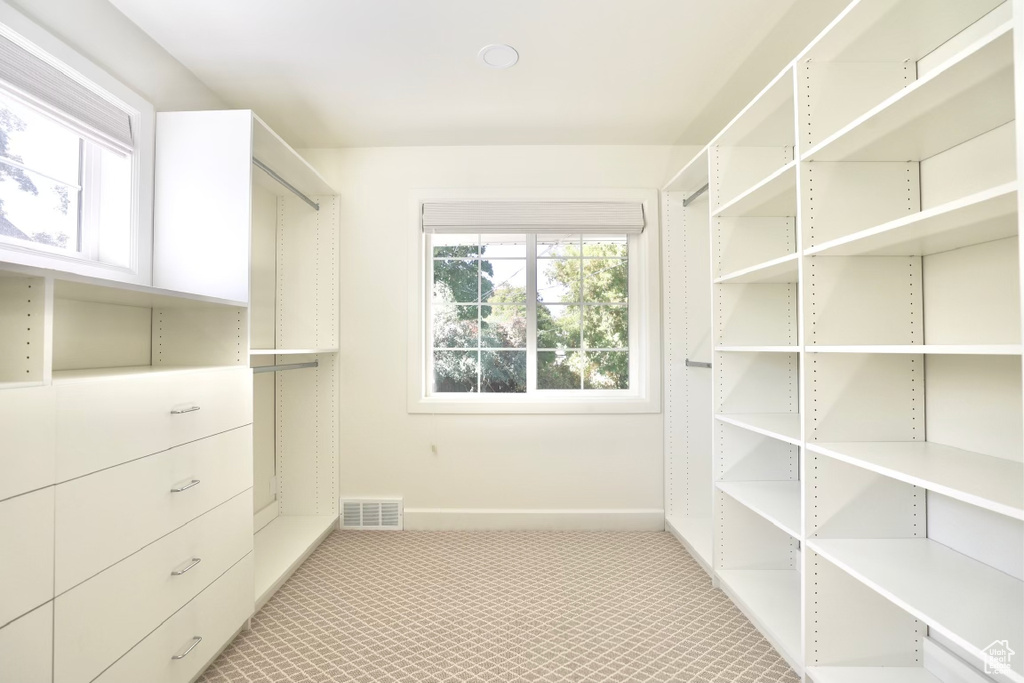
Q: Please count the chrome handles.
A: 4